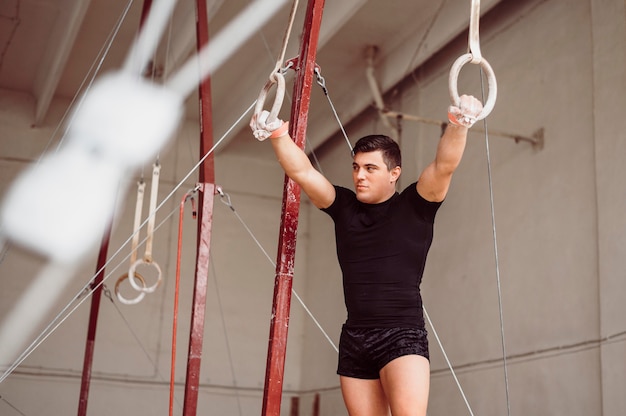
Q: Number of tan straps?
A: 4